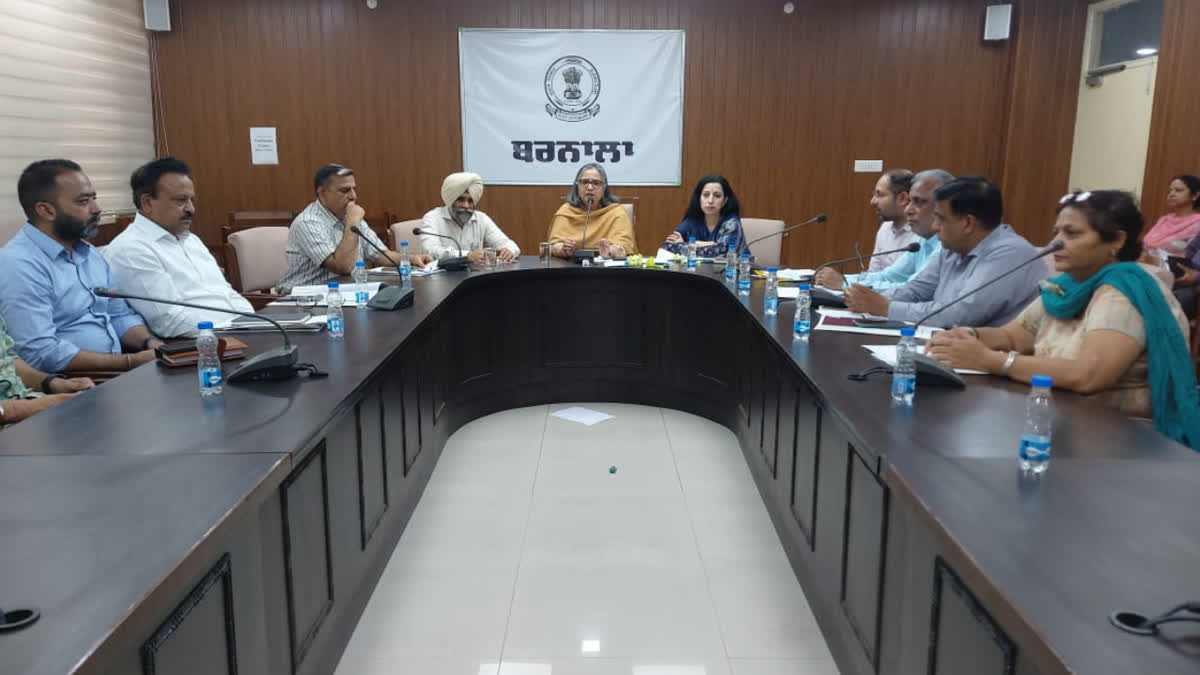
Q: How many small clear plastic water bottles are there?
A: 11